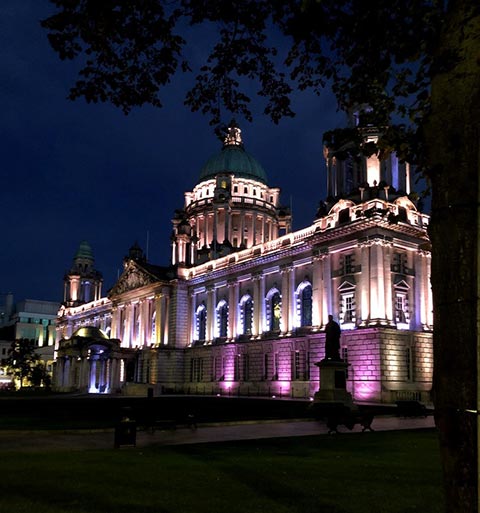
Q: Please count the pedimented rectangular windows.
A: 2